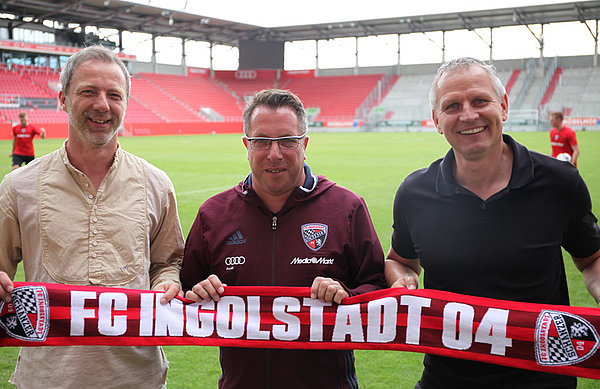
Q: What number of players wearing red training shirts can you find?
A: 2